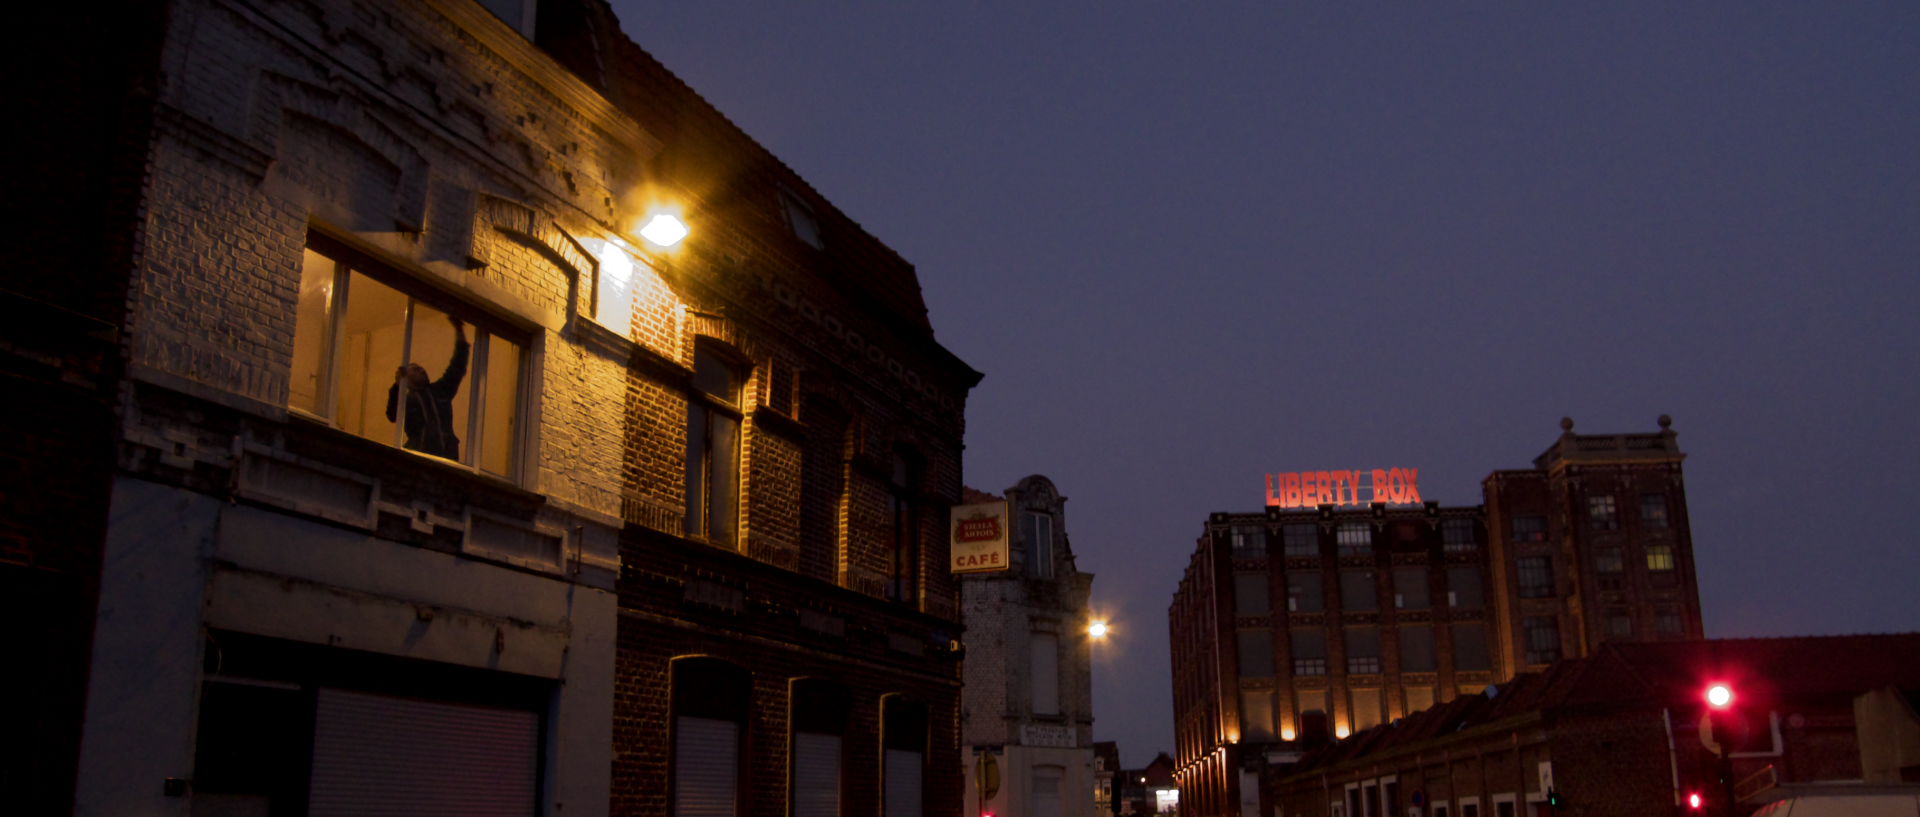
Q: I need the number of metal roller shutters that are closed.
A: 4